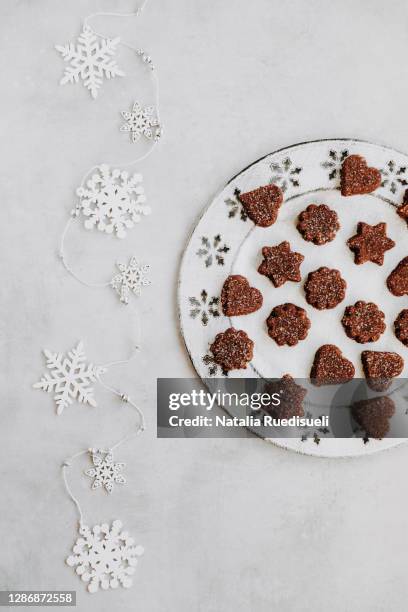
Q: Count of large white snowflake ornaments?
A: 4